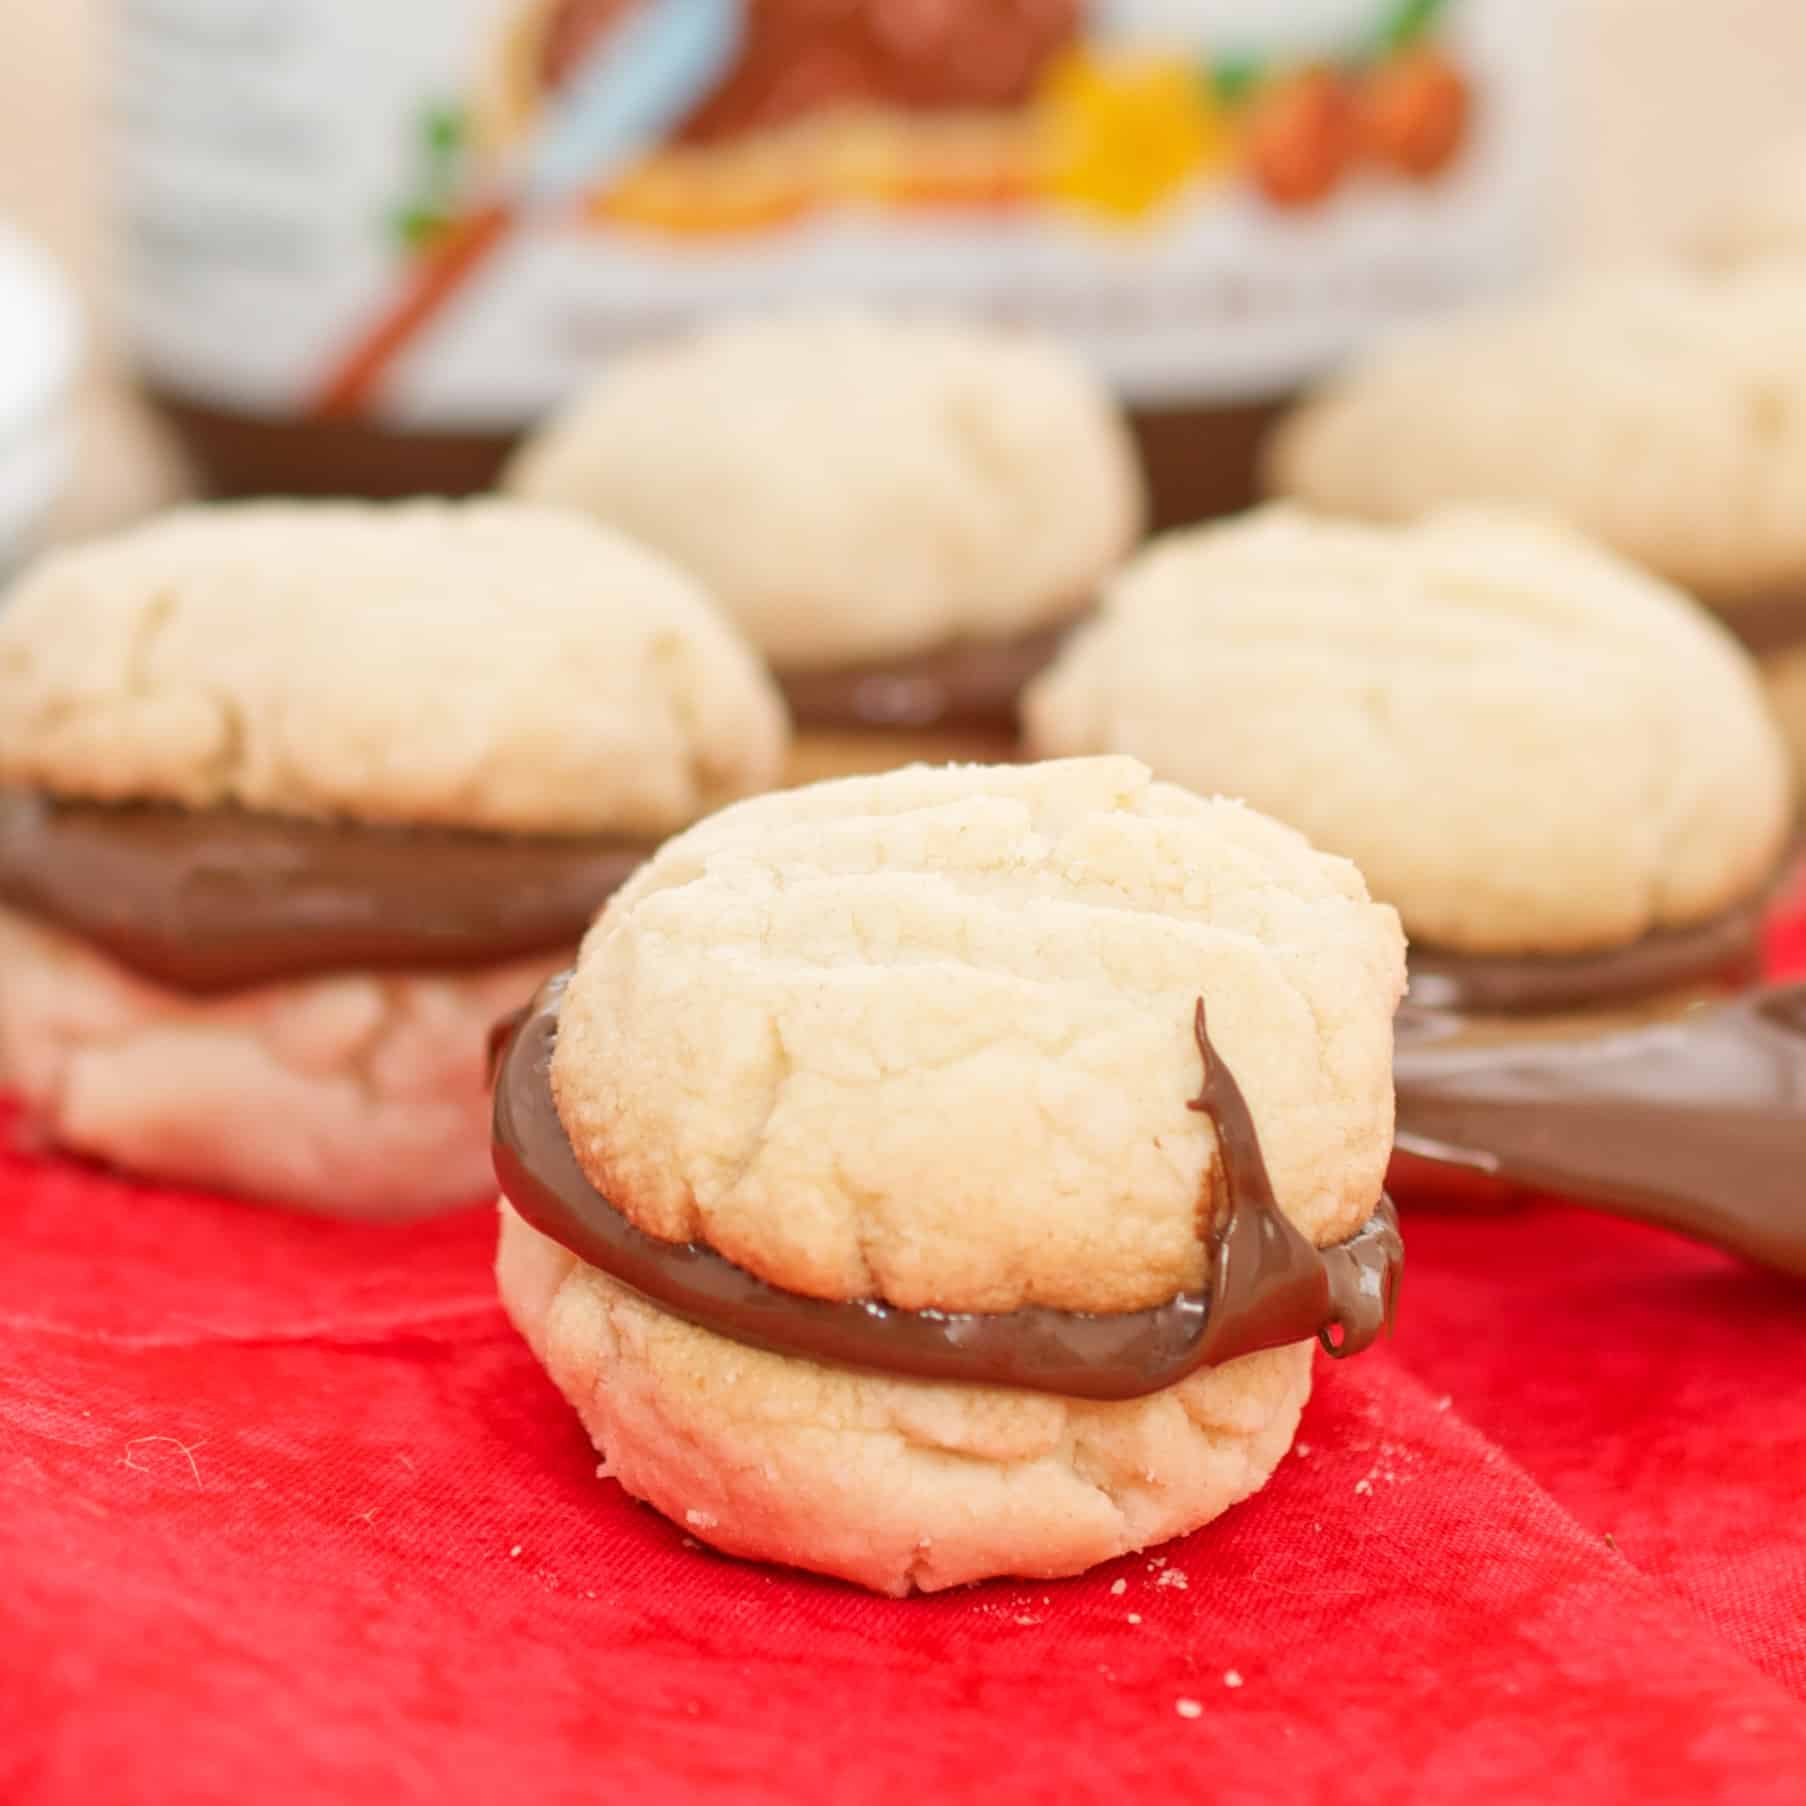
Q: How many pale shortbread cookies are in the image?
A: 5